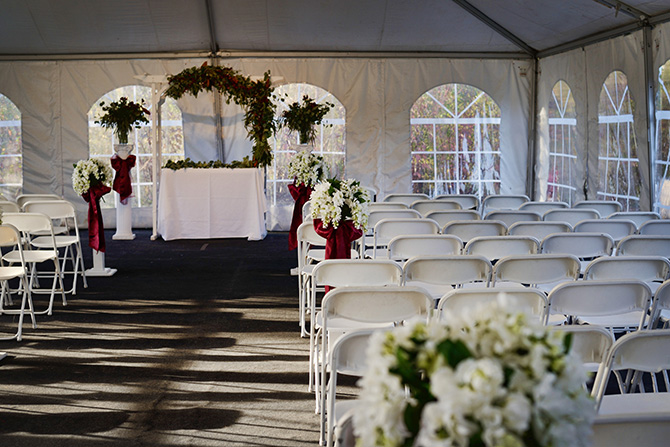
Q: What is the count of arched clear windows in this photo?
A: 7